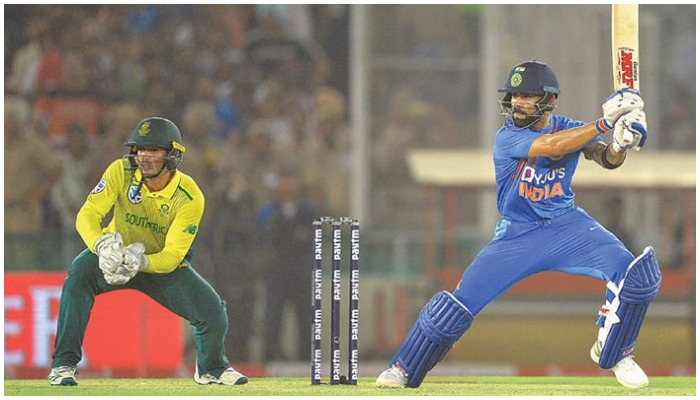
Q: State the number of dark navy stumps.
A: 3